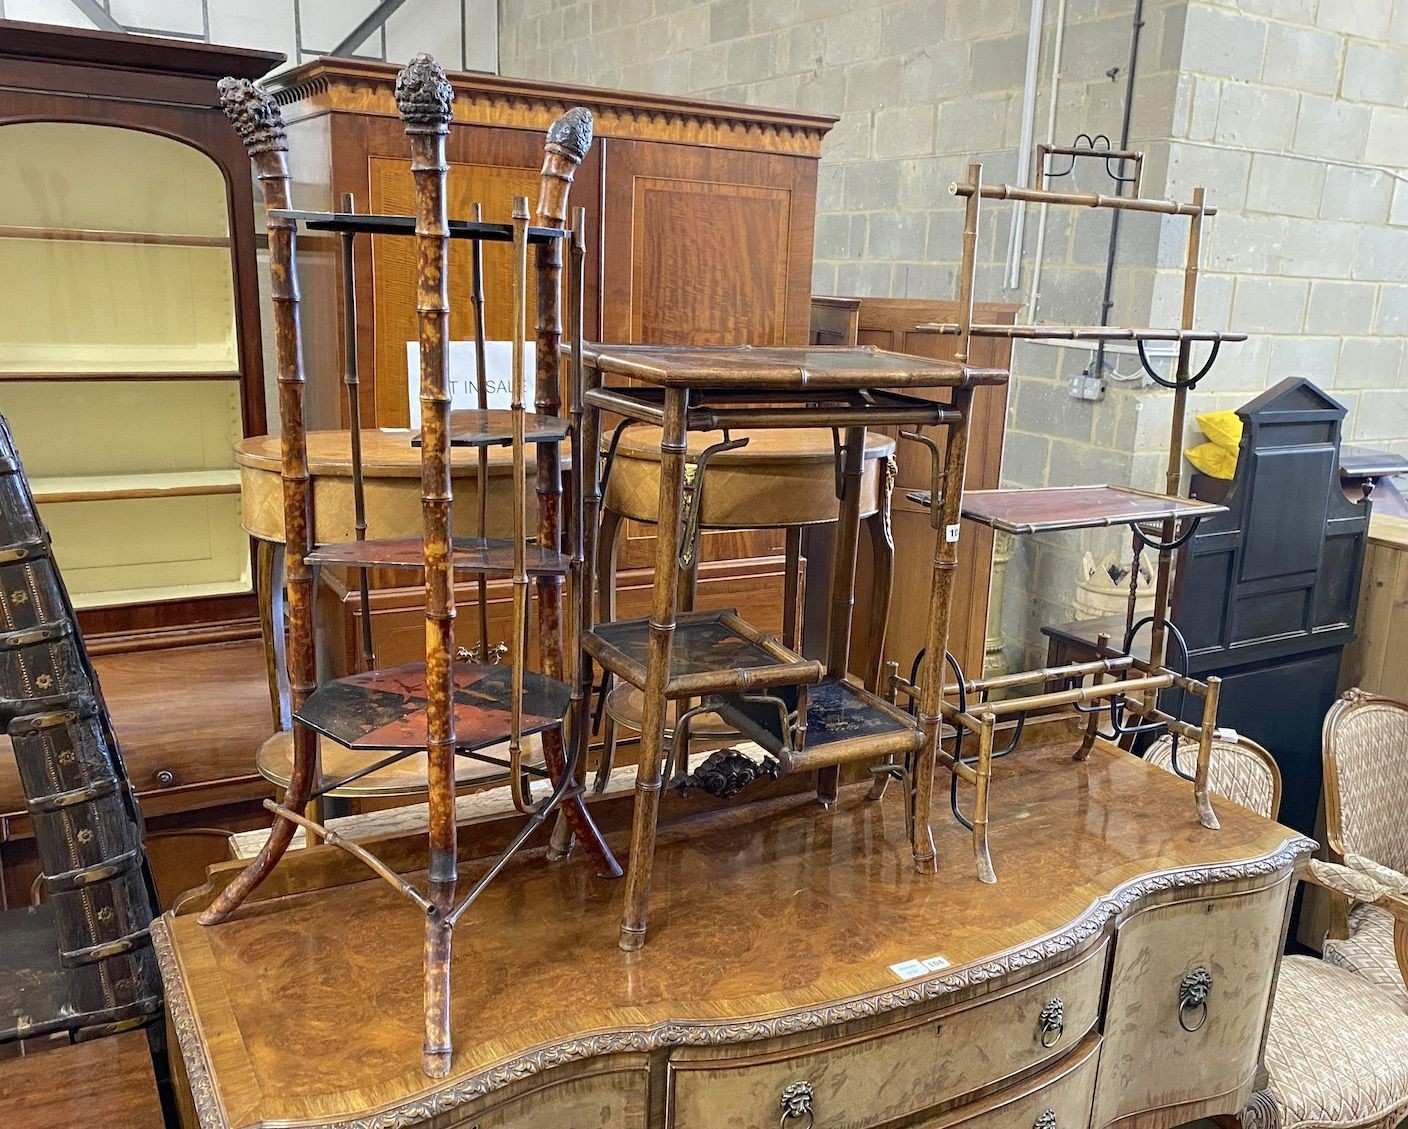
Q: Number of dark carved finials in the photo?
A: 3